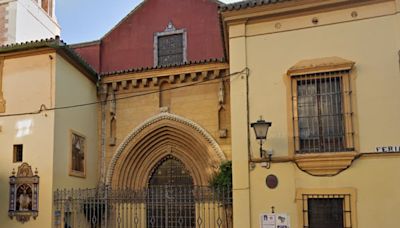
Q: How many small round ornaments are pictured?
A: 3